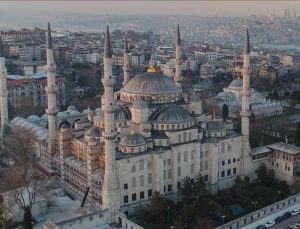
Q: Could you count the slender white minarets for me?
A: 6